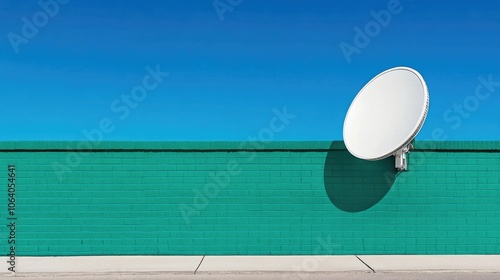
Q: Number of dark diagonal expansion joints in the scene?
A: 2